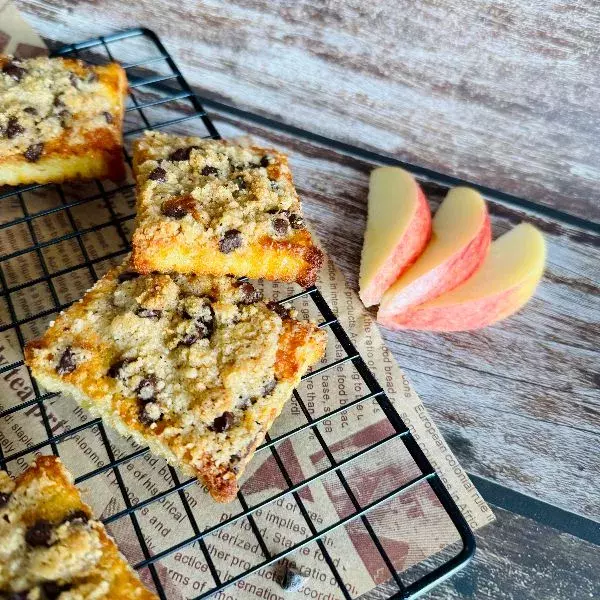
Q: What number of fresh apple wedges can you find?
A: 3